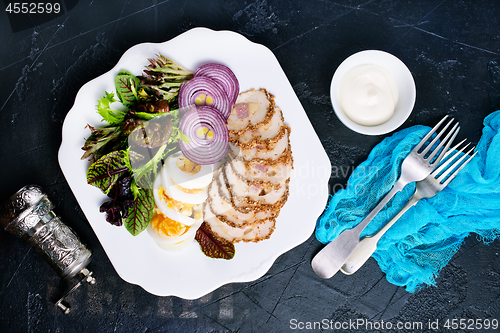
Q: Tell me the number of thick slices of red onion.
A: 3